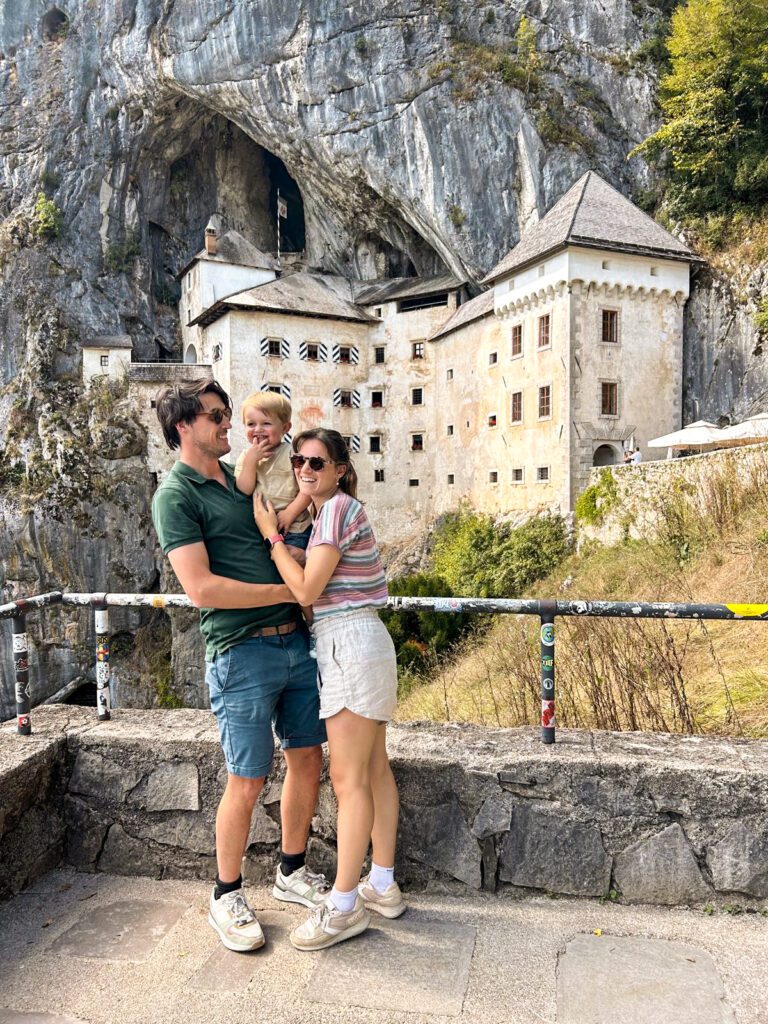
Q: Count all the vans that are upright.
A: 0